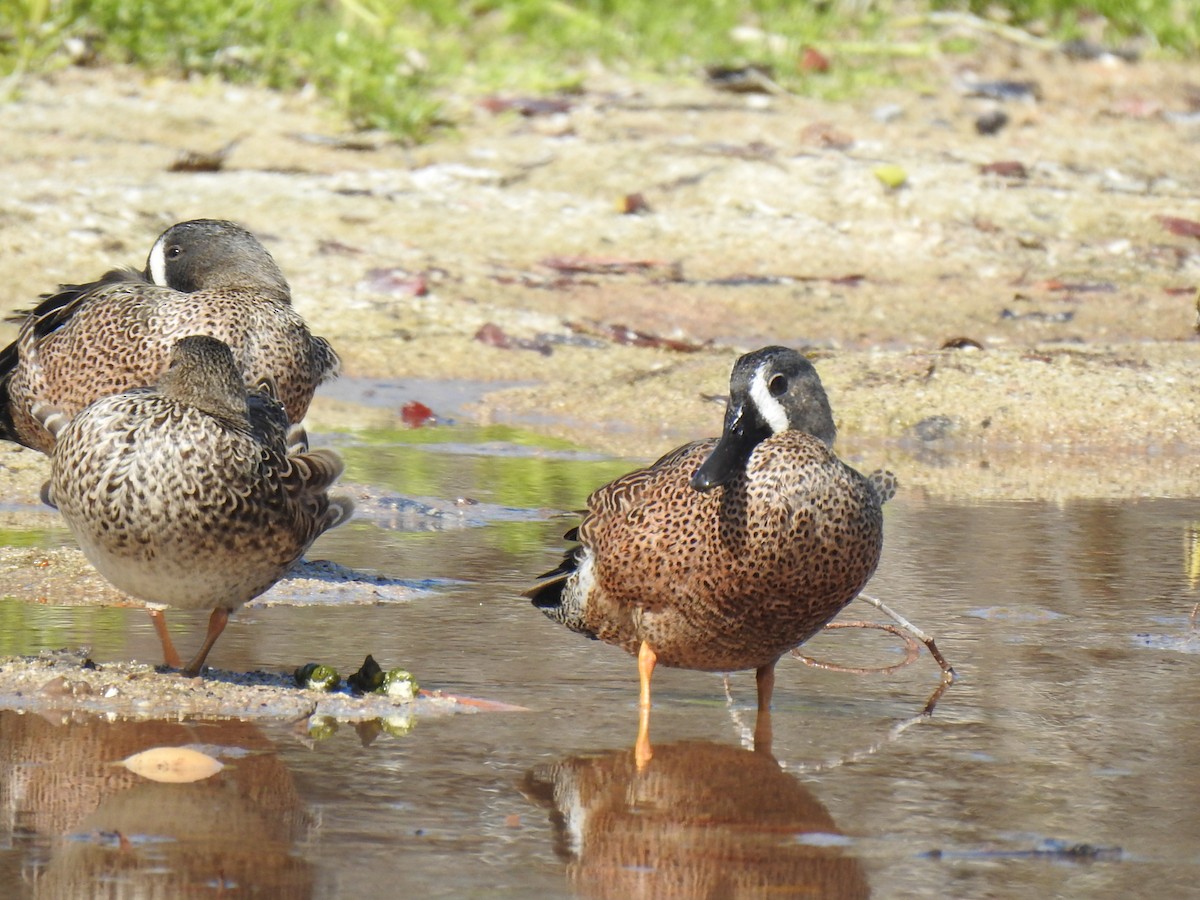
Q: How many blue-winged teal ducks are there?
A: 3